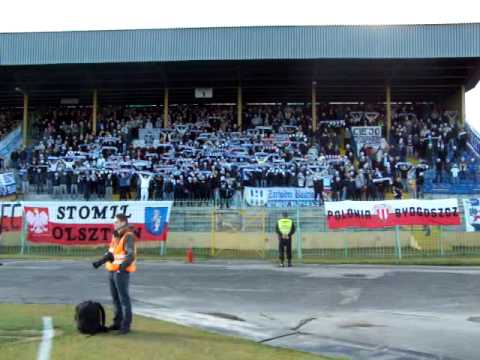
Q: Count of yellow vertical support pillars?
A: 7